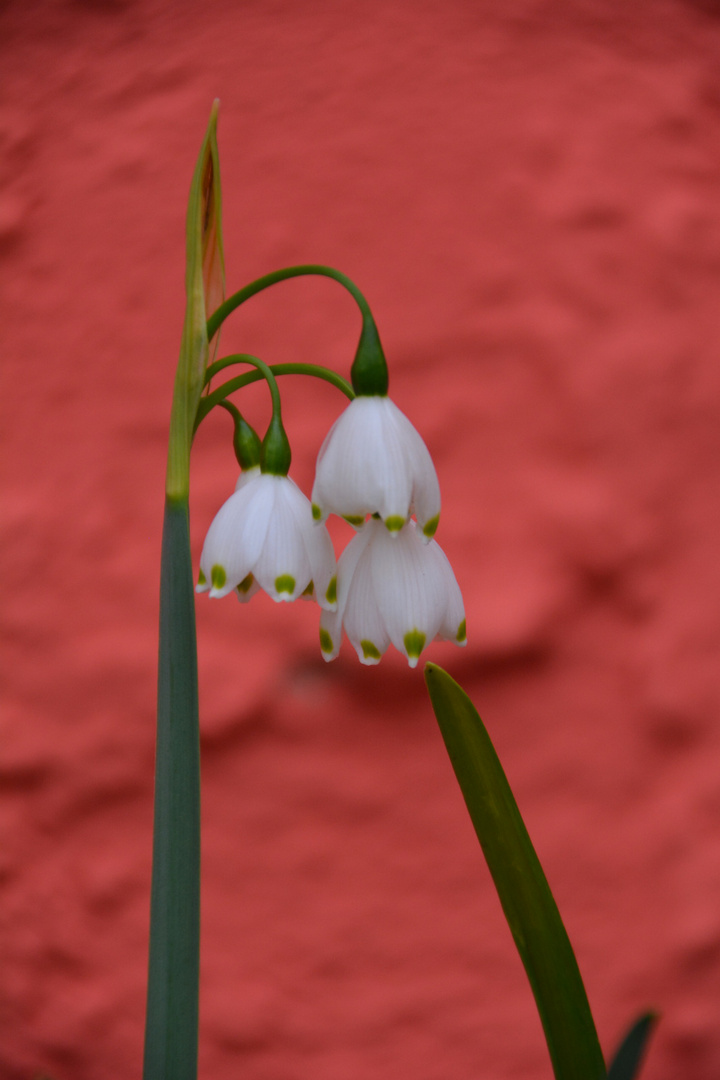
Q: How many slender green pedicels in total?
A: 4